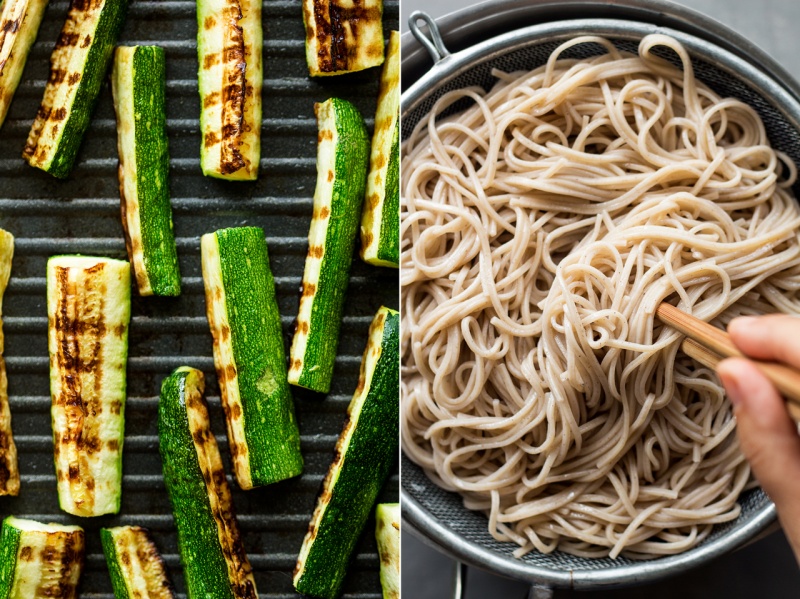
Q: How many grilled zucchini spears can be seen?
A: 15